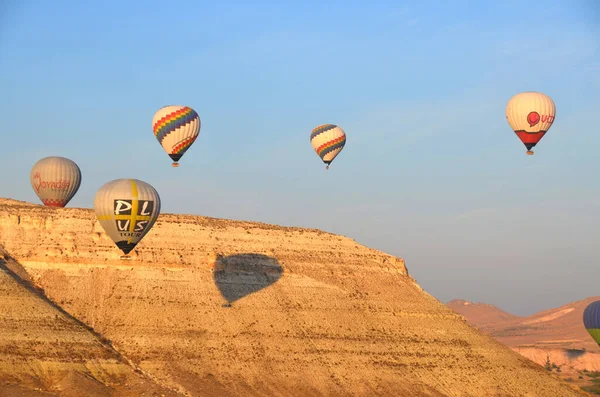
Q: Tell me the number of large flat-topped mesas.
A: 1